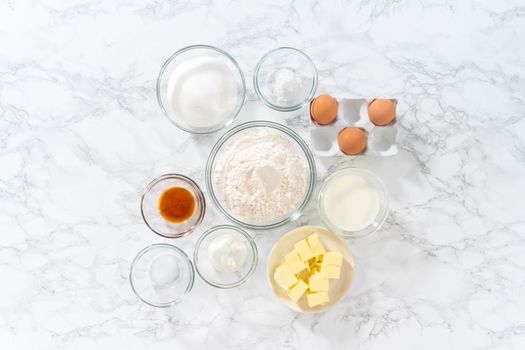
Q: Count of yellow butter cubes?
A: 9